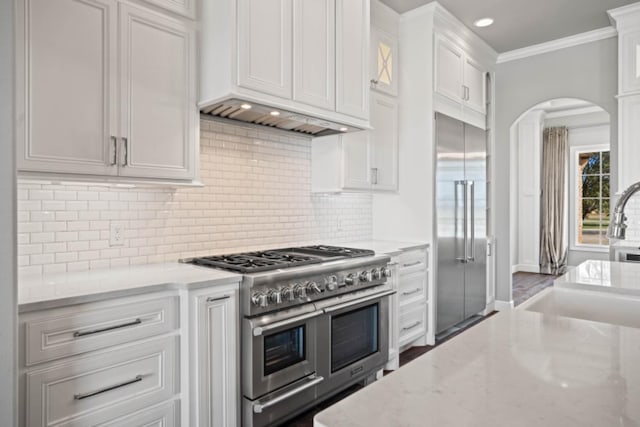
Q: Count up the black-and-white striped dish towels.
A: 0